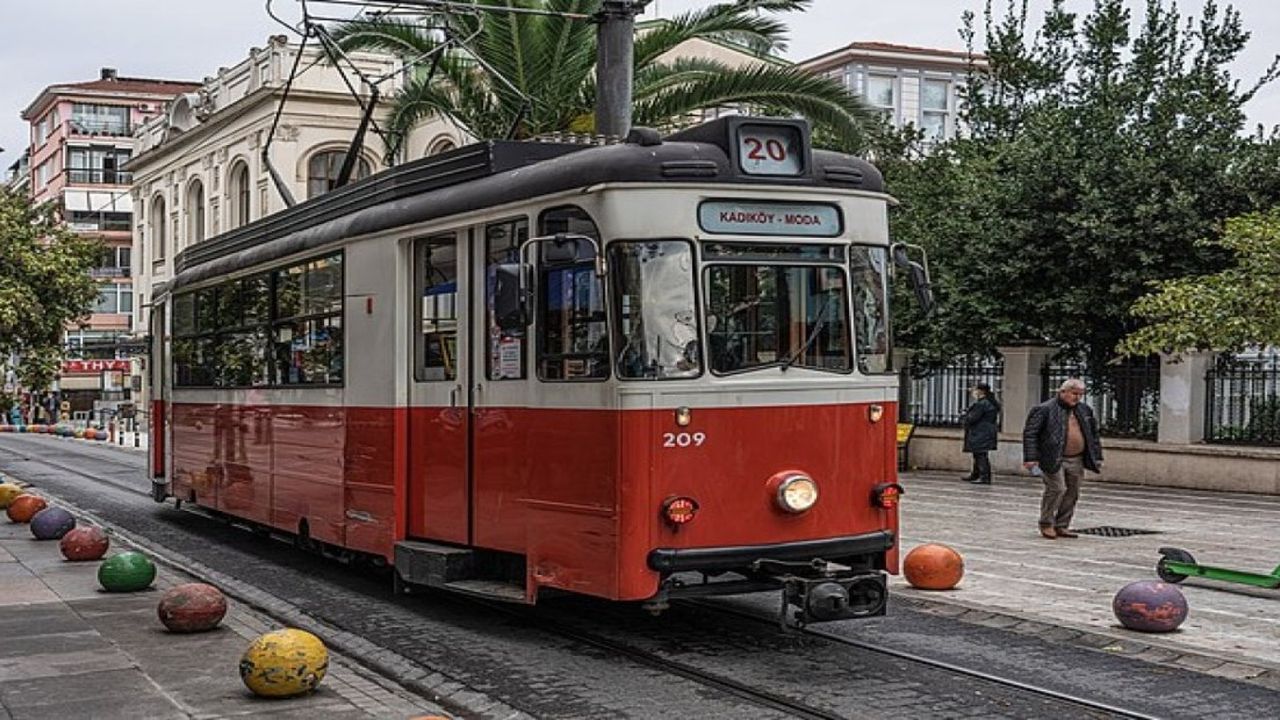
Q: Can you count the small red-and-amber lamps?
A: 2